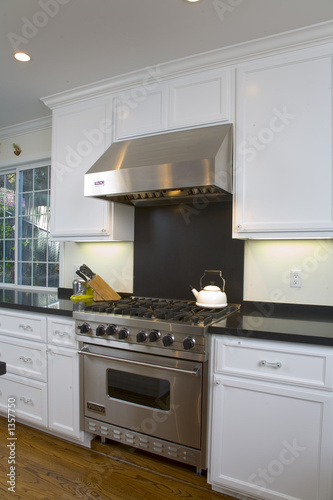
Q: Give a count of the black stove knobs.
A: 8